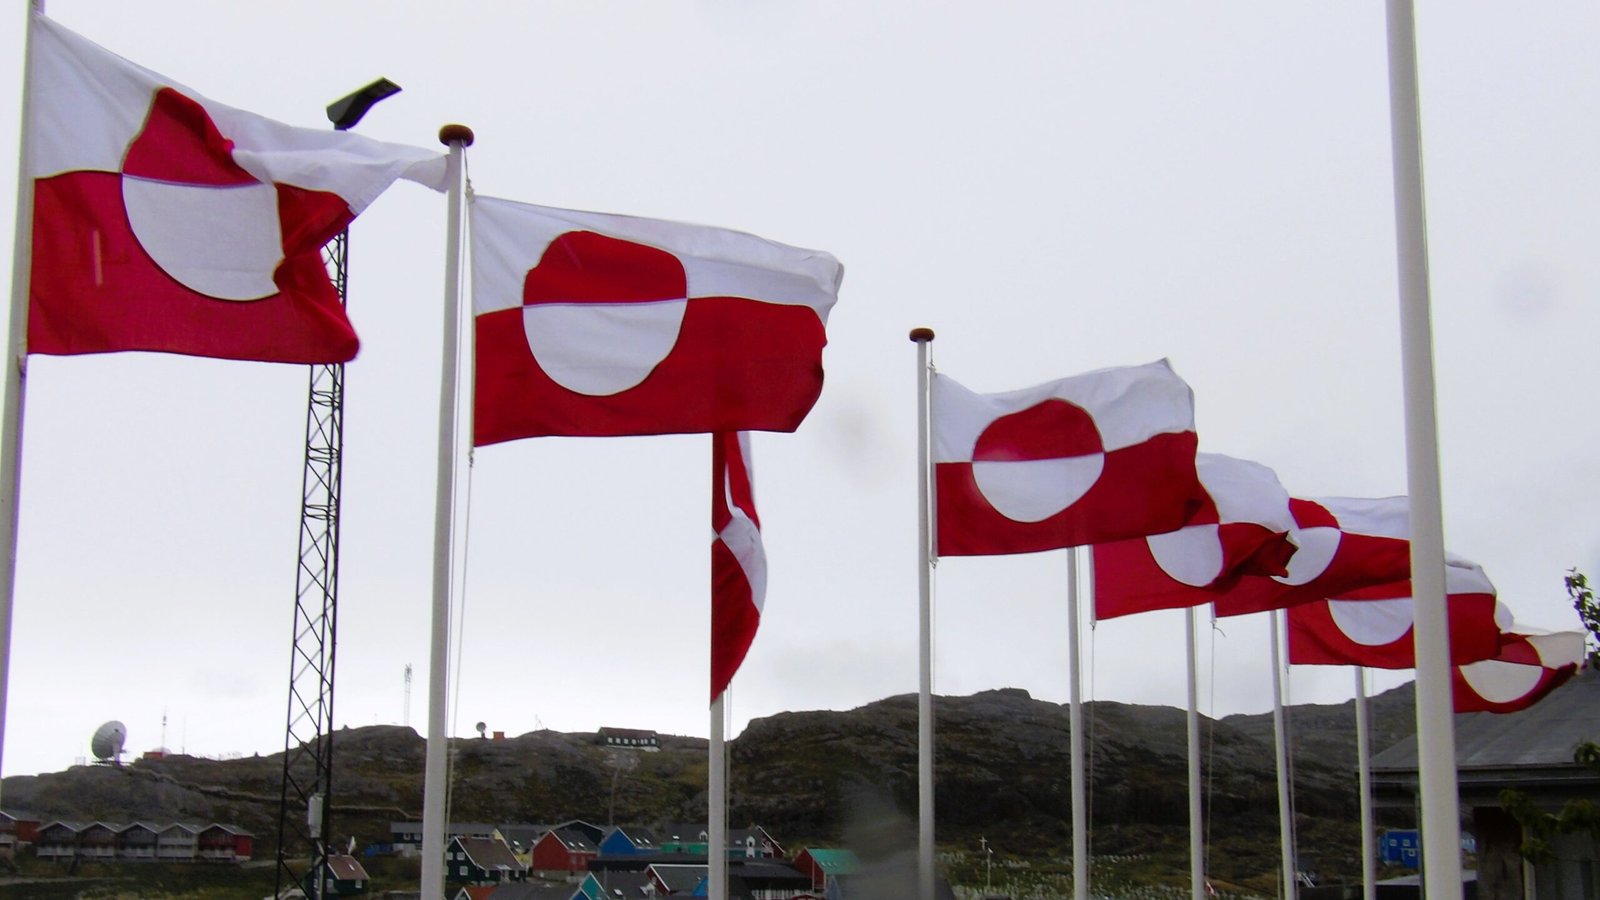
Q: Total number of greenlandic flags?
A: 8